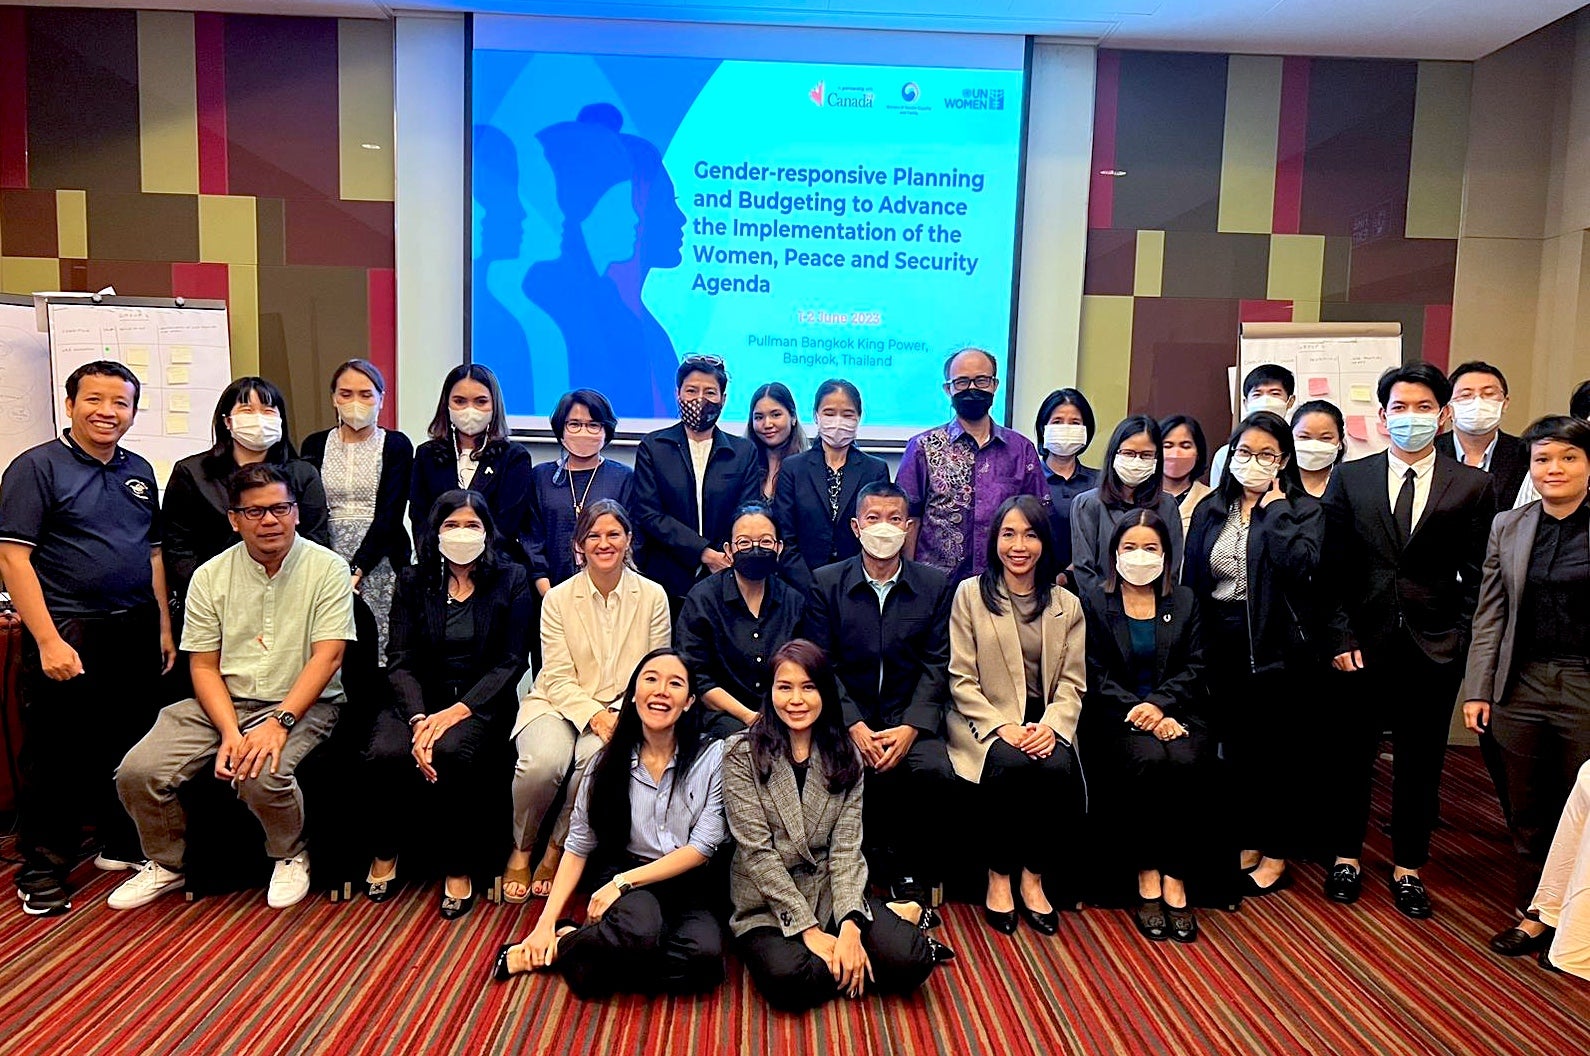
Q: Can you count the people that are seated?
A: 9